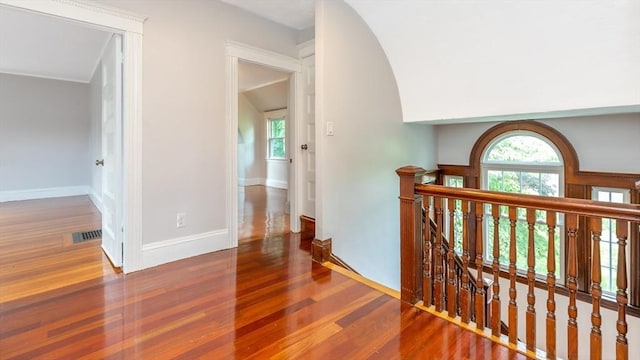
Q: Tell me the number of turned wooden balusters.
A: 12